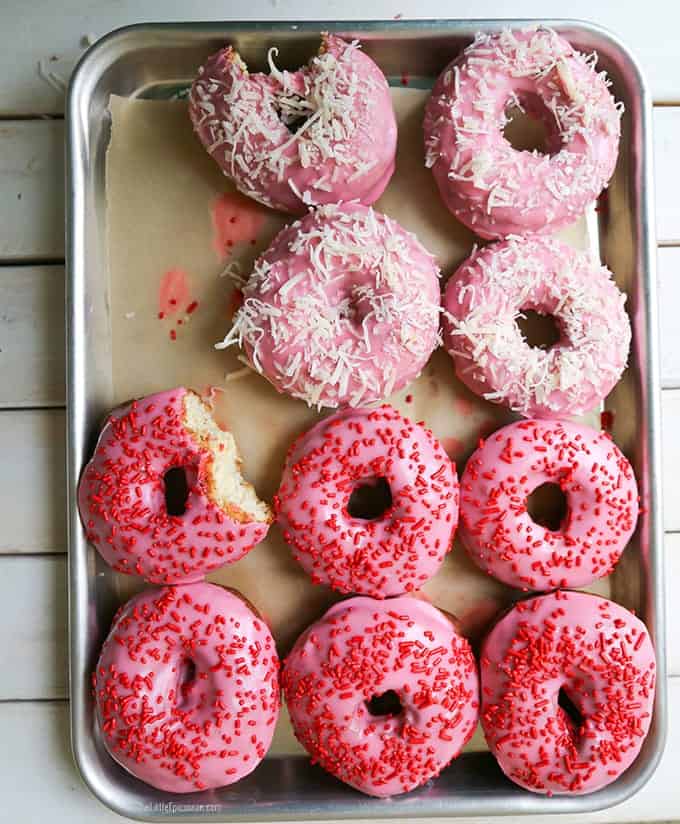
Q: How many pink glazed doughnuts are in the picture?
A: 10